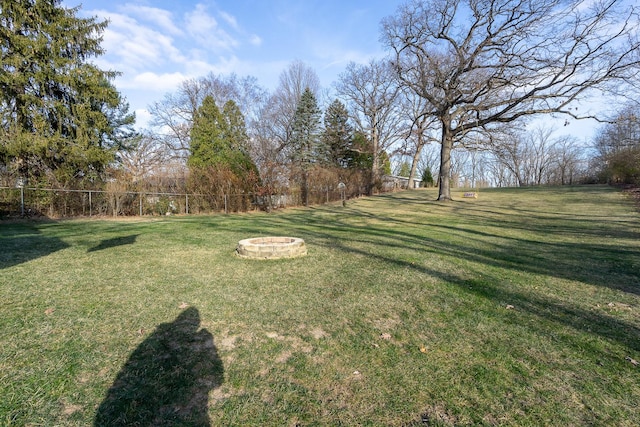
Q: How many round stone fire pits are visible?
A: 1